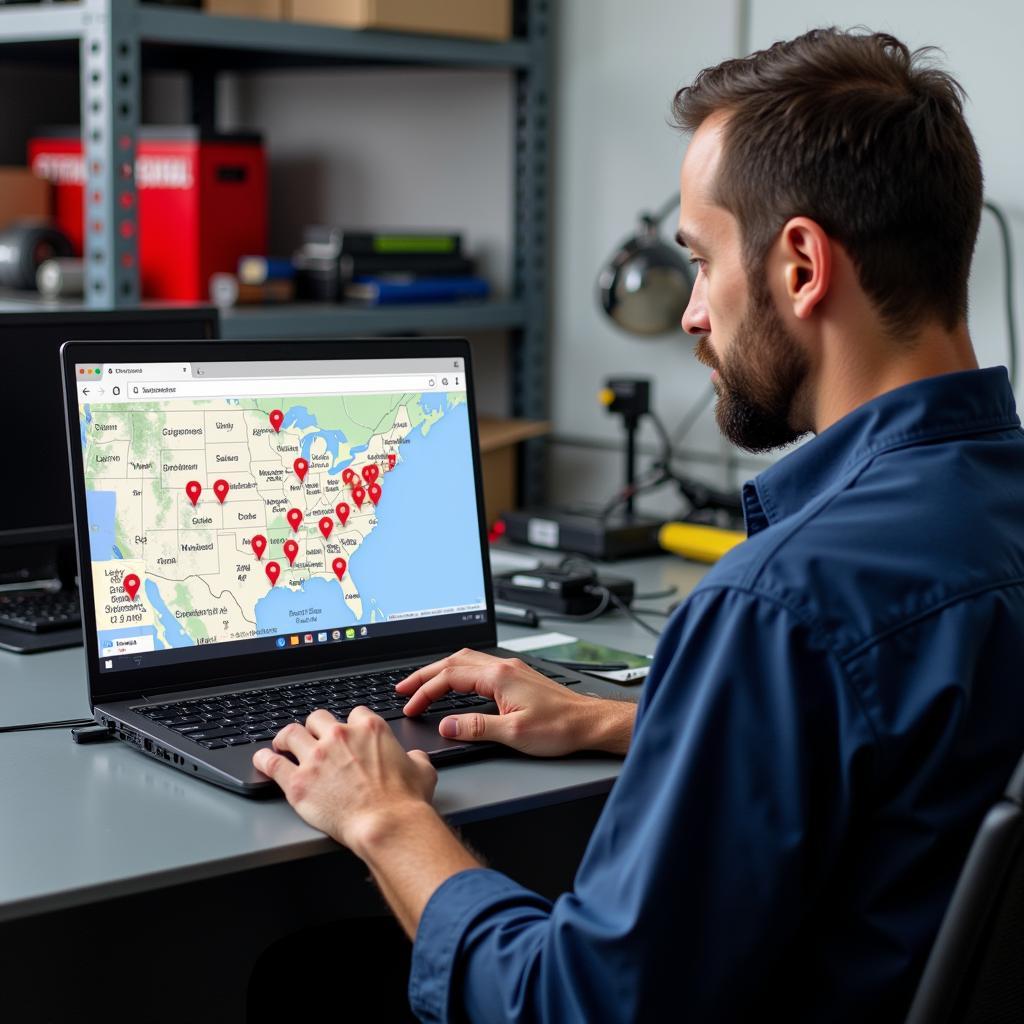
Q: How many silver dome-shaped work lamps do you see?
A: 1